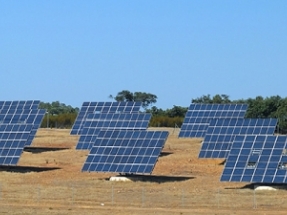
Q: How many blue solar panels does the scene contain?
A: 9